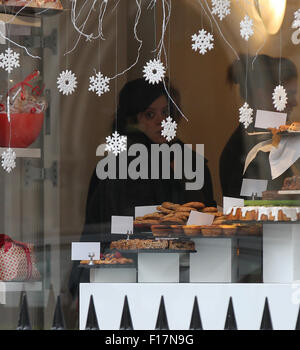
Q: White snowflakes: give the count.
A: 13